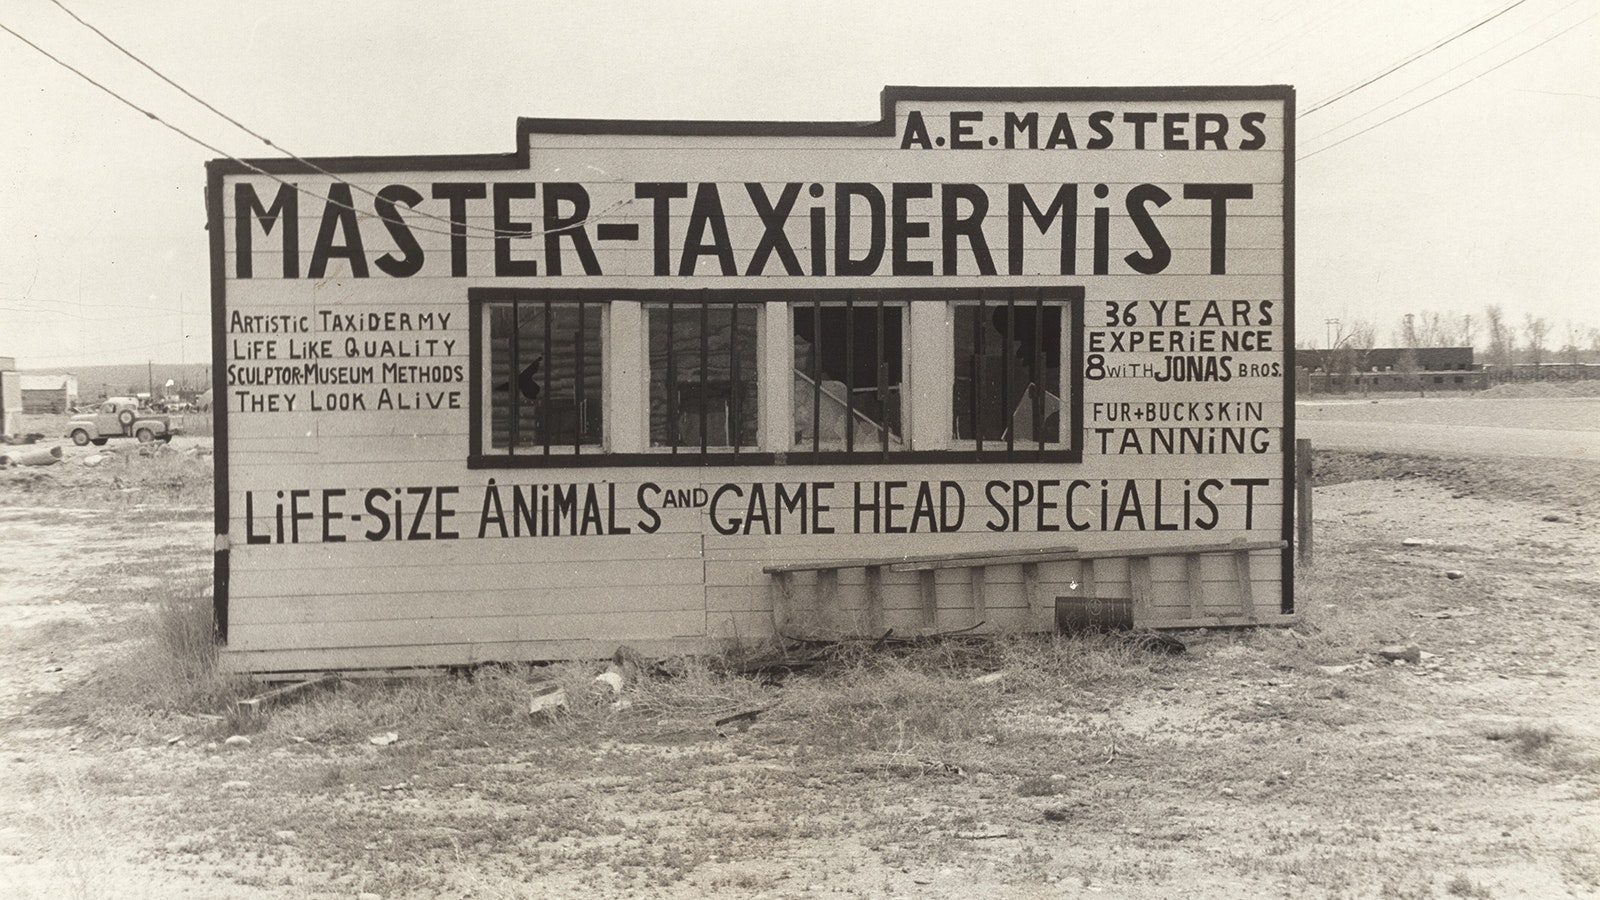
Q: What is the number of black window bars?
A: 12